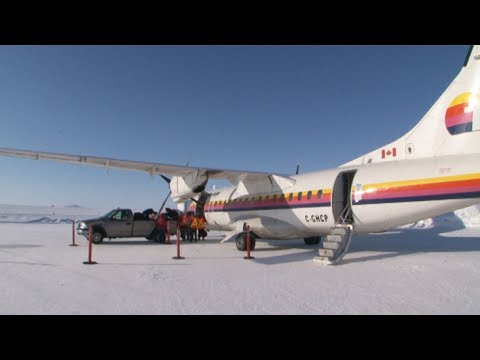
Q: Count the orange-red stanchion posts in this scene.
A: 5